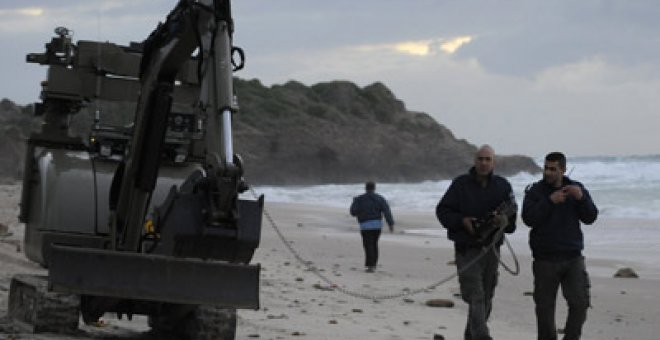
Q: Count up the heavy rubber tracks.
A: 2